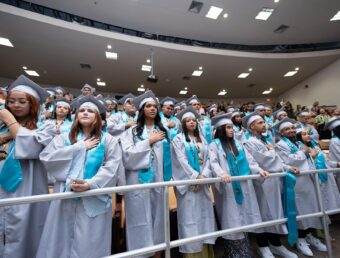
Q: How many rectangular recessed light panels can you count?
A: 15